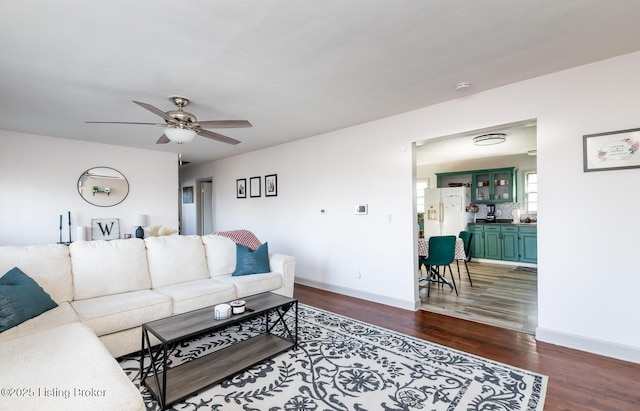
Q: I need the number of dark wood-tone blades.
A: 5